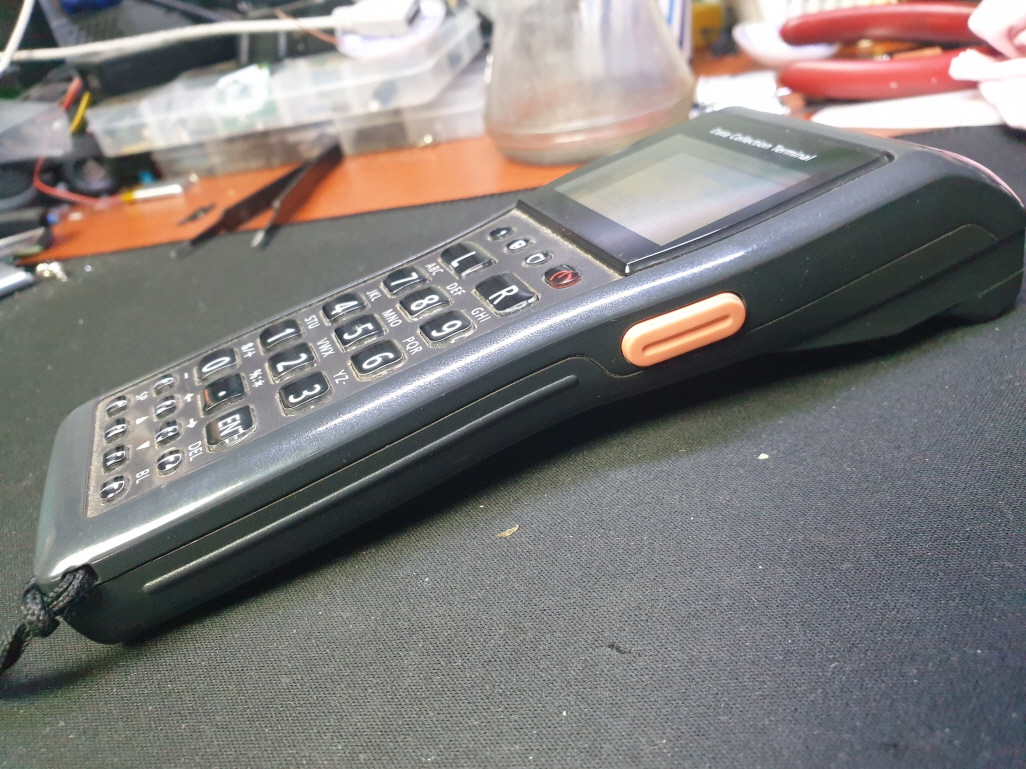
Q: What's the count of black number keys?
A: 10